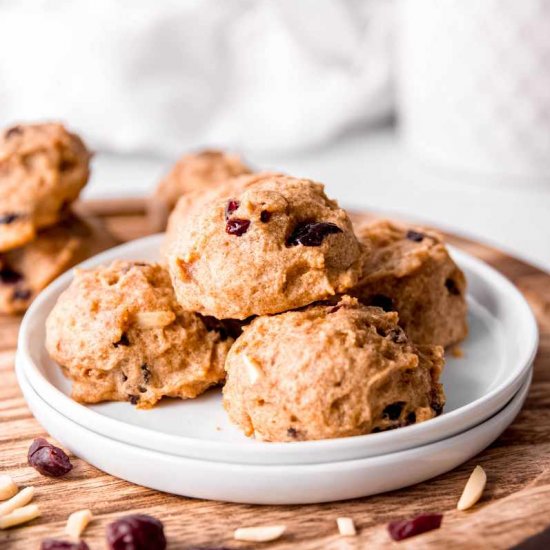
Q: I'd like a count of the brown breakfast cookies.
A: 7